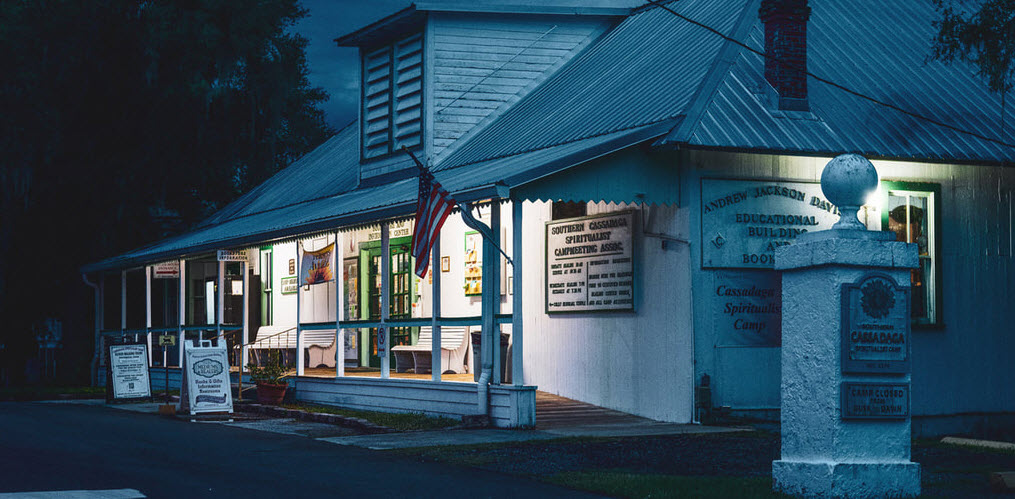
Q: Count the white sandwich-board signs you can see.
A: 2